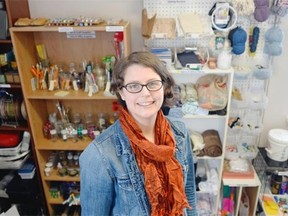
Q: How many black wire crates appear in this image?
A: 1